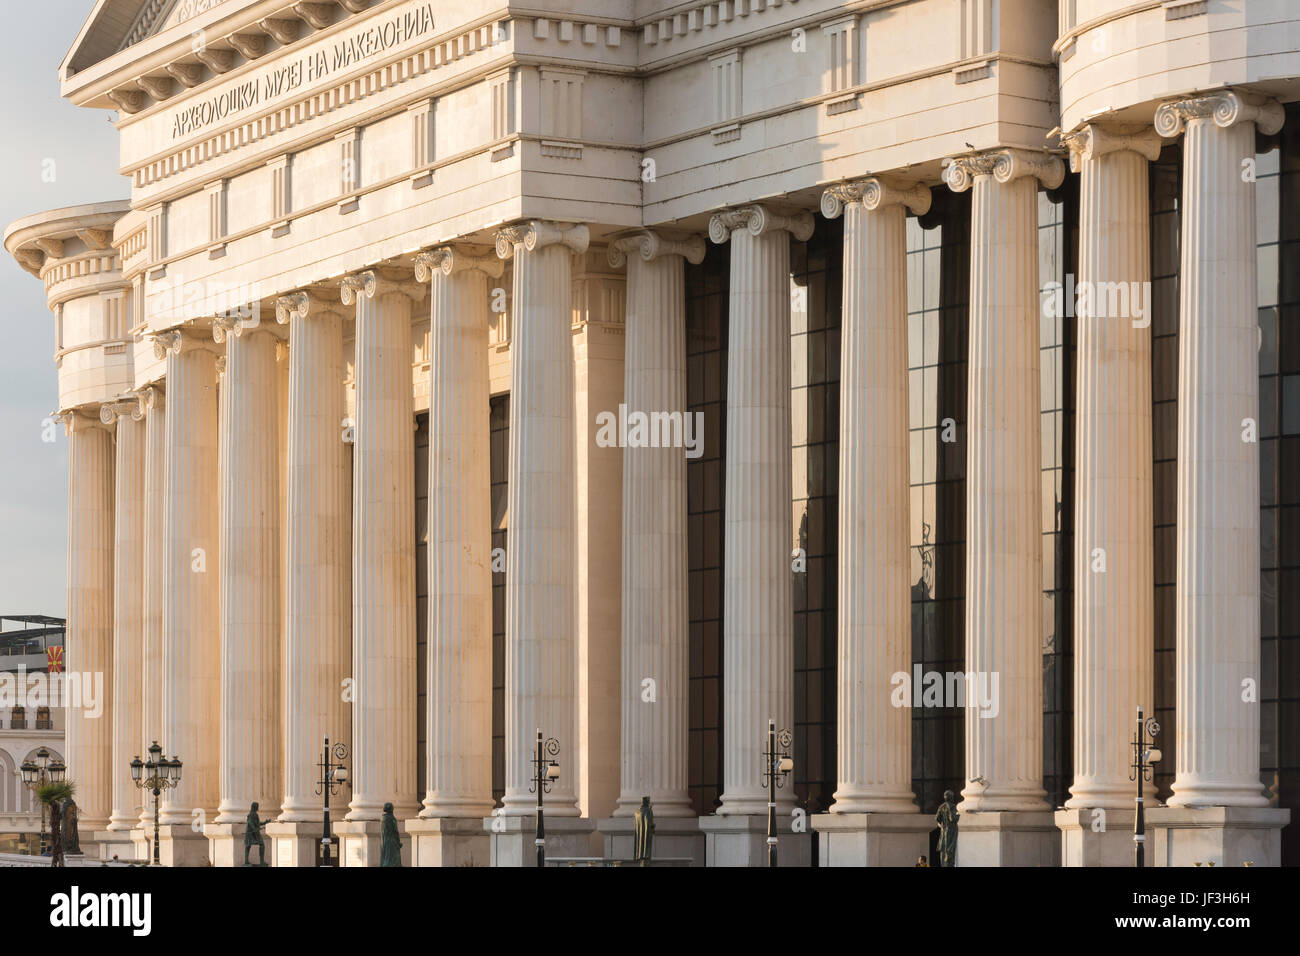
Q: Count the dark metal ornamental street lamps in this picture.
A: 6